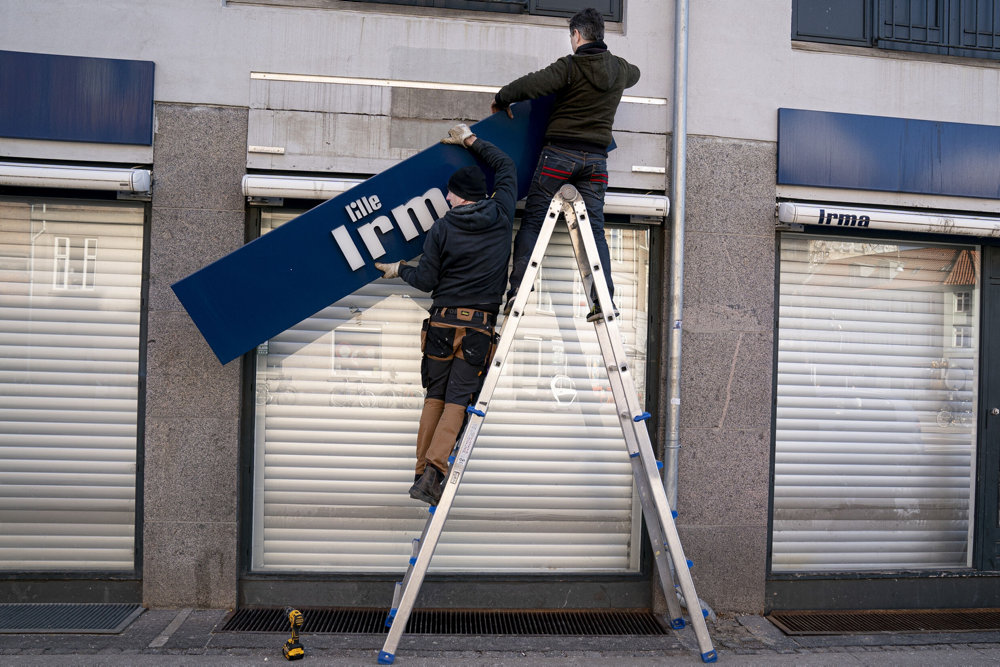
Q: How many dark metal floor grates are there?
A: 3